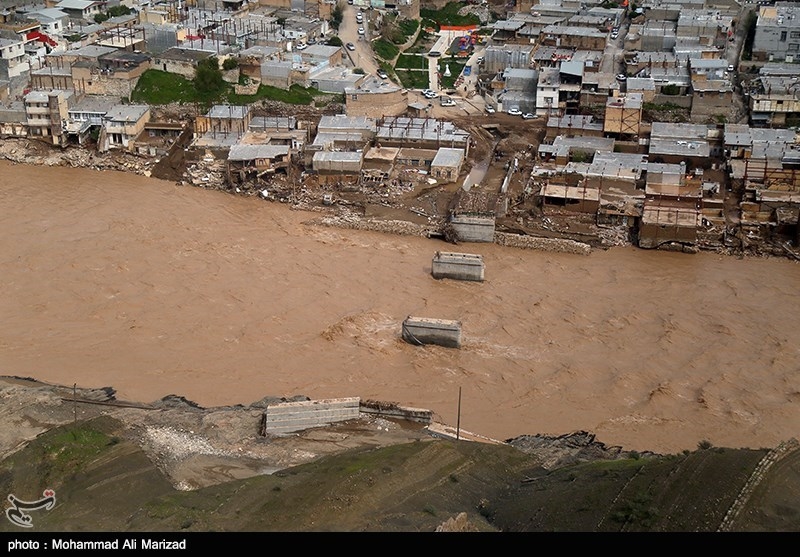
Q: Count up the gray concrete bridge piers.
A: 2